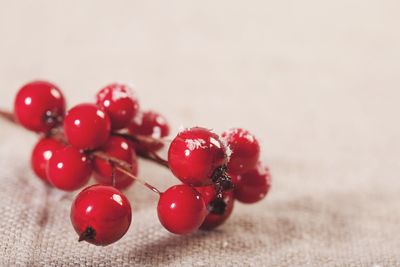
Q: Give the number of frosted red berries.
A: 5